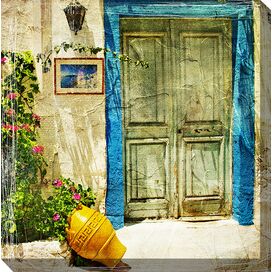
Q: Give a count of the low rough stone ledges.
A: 1